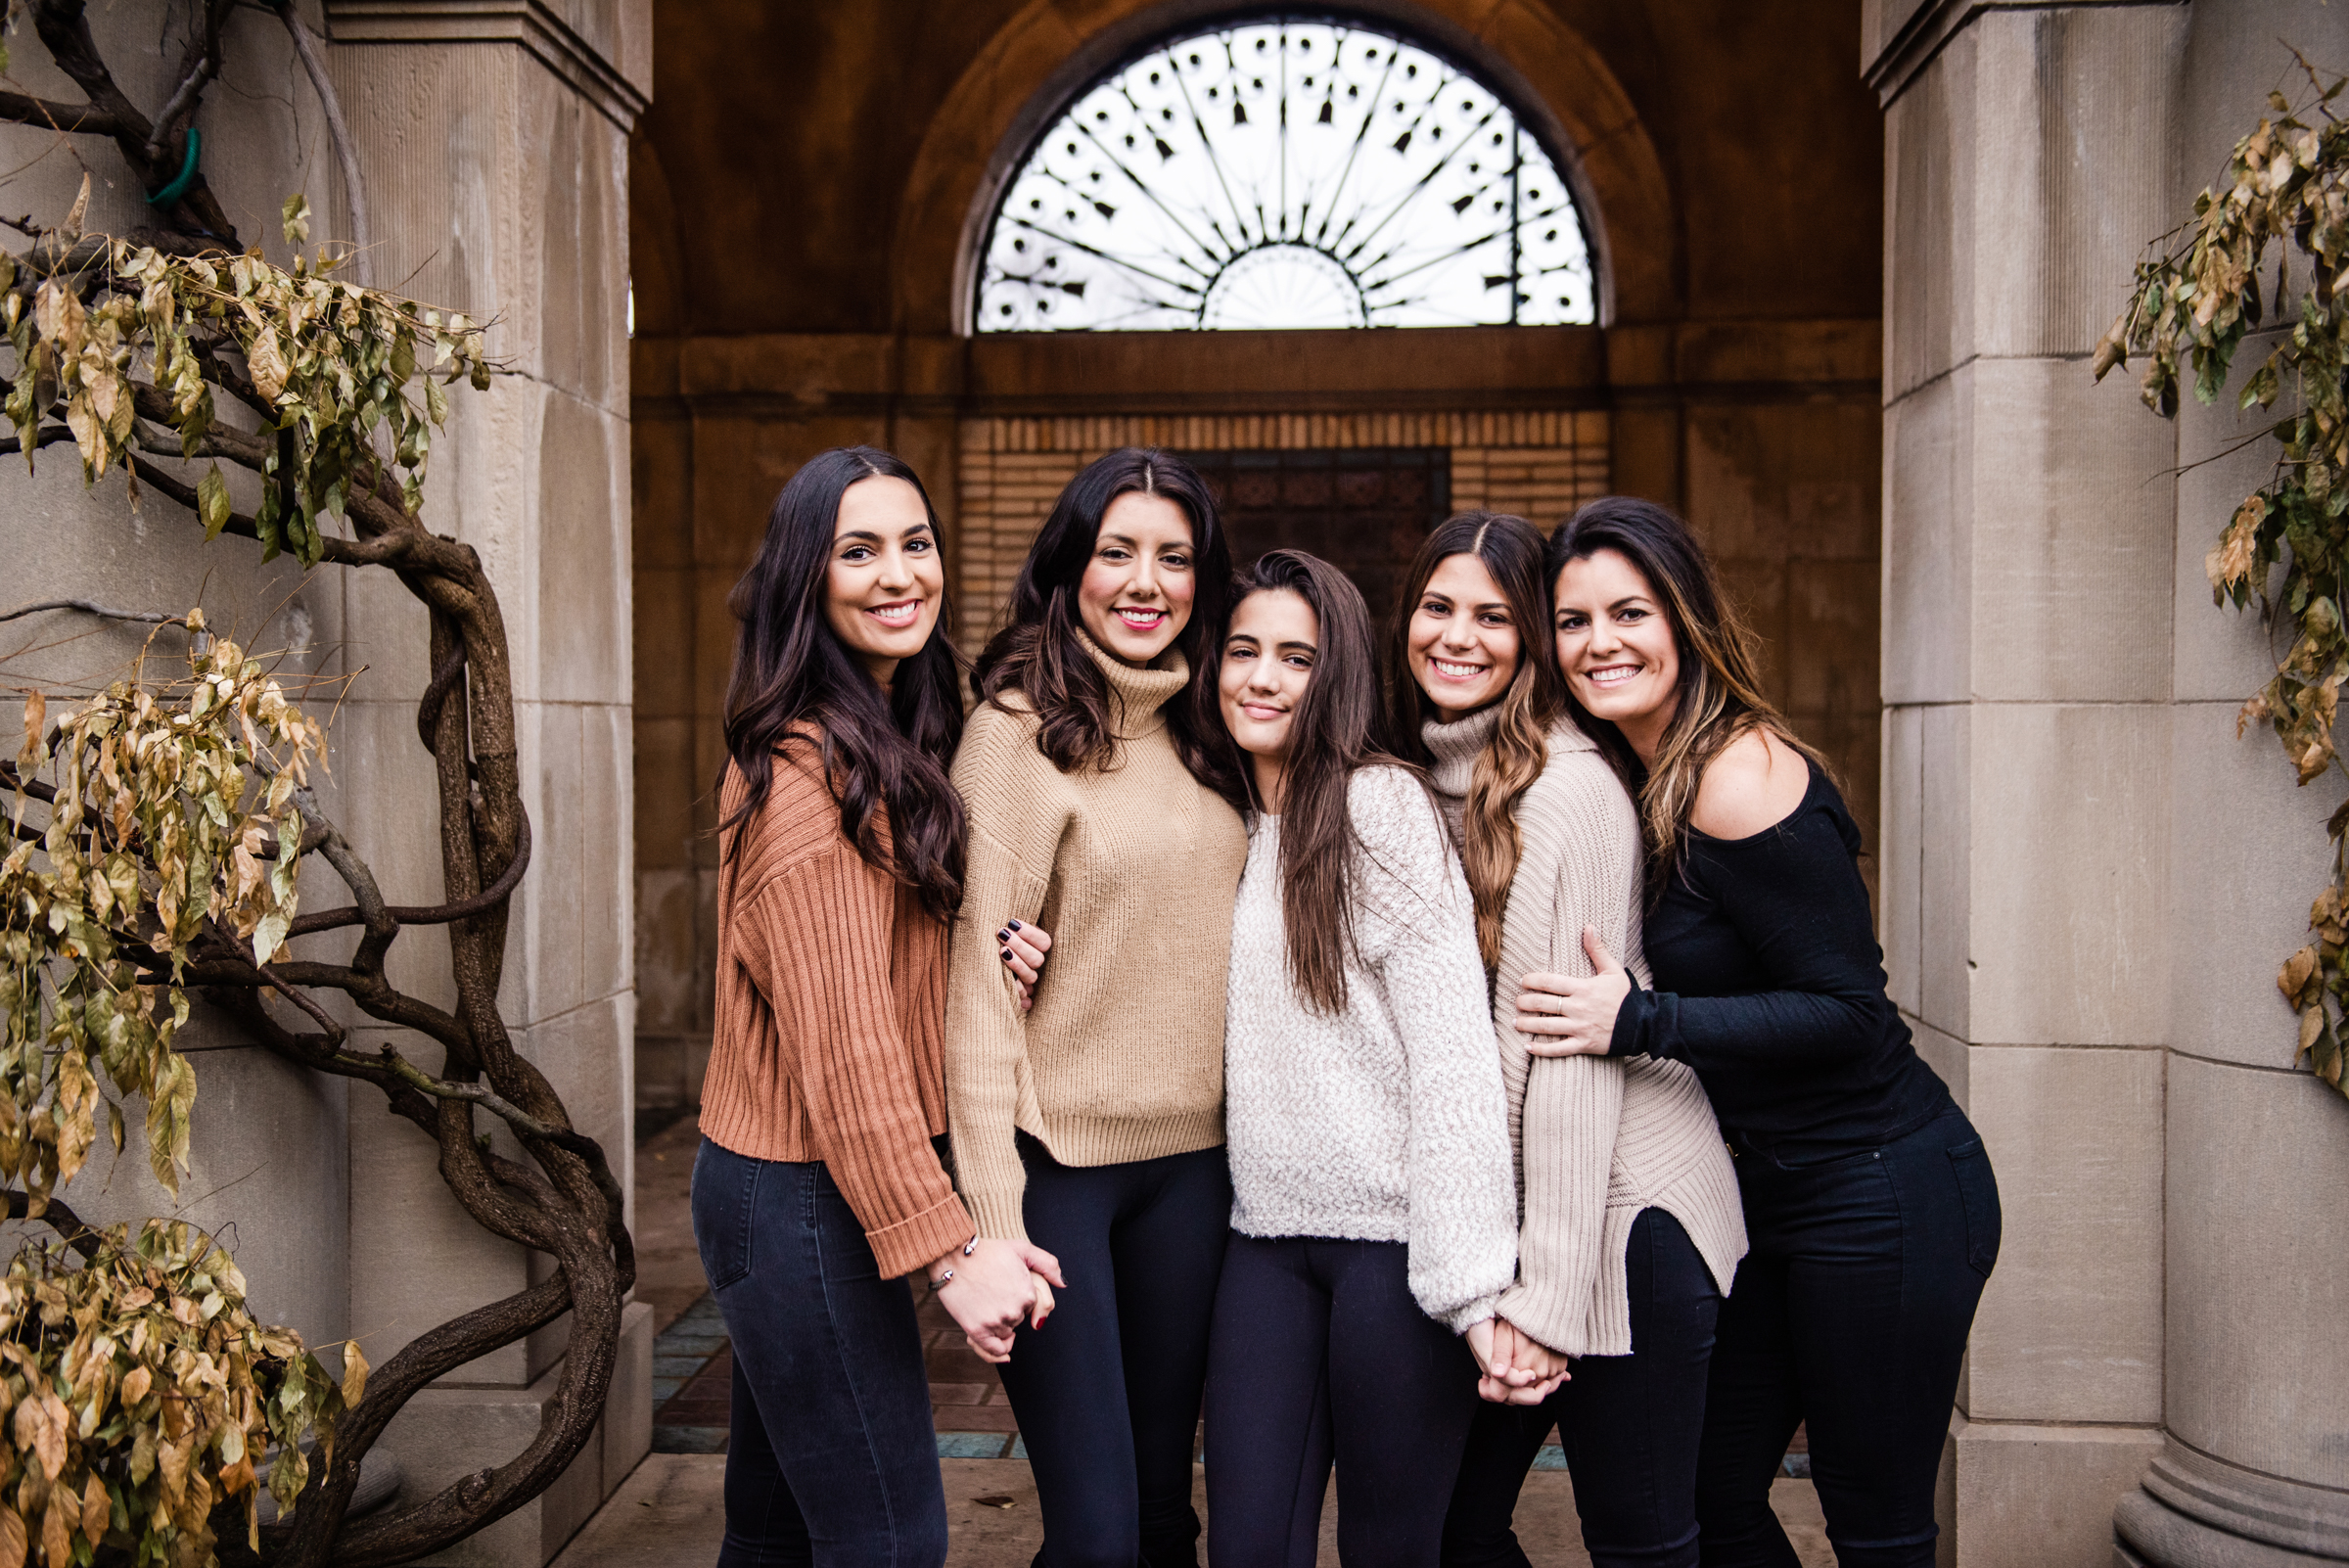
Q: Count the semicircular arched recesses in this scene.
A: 1